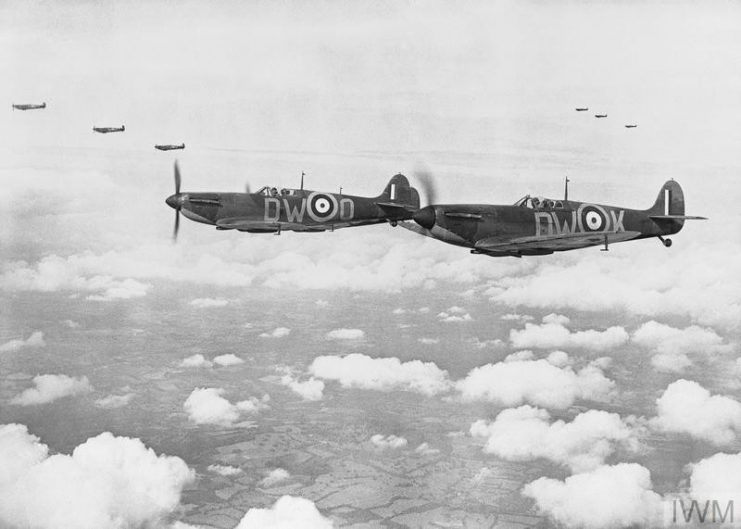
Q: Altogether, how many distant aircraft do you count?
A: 6